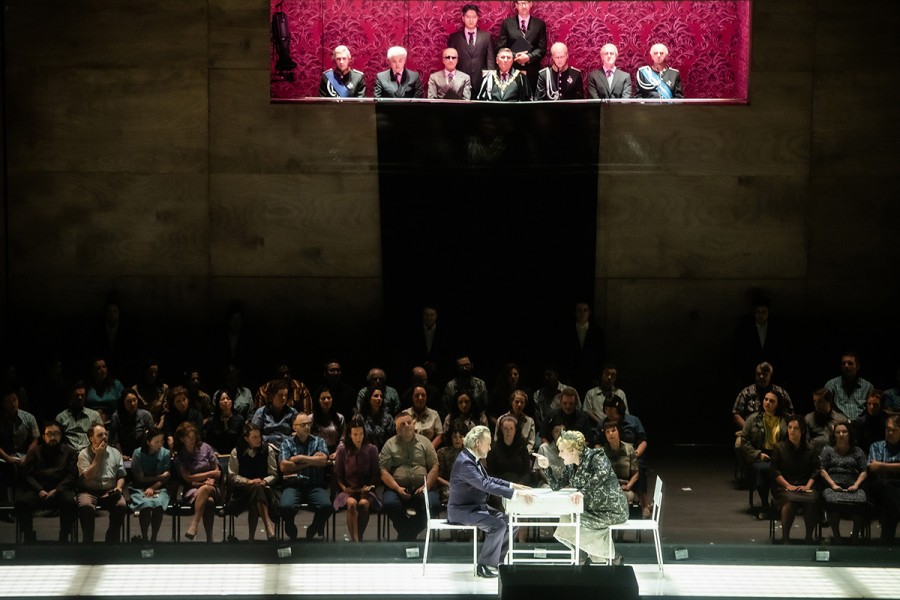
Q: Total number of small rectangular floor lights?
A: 7